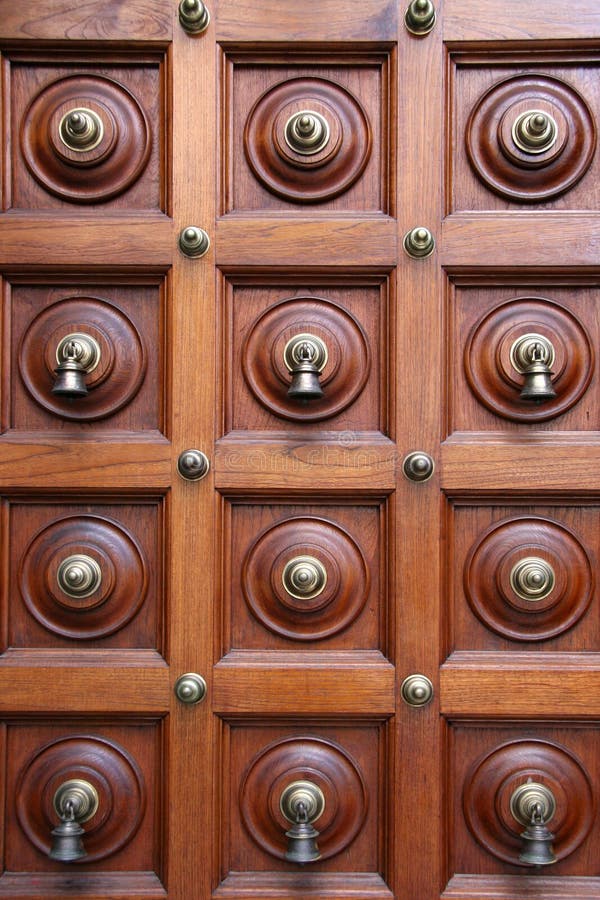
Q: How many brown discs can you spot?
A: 12